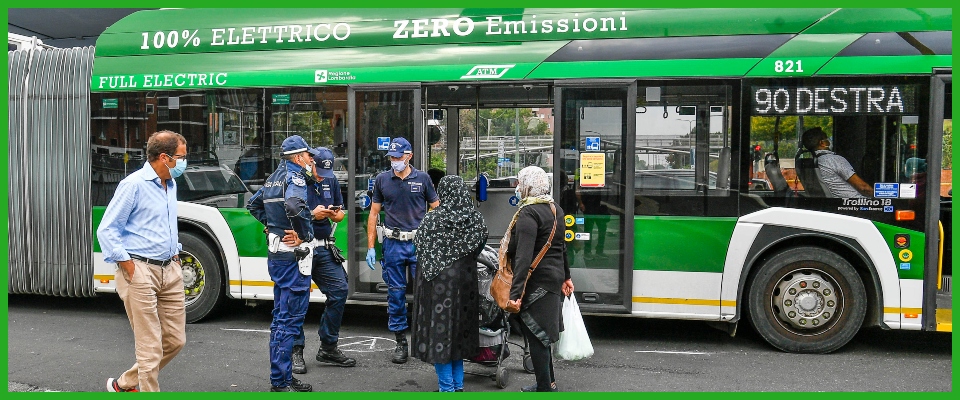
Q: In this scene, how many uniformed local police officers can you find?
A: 3